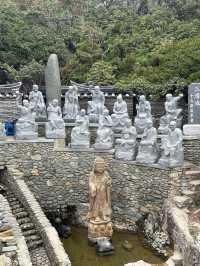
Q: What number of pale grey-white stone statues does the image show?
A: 13